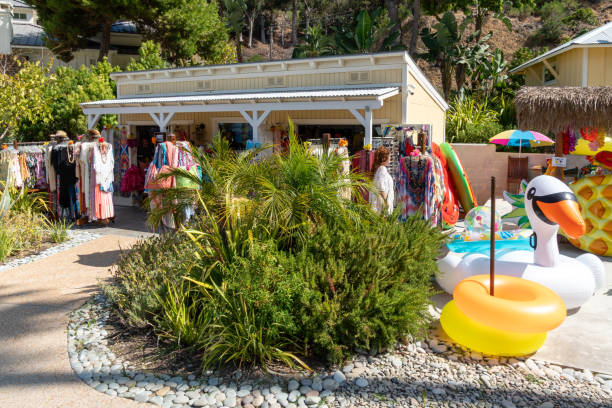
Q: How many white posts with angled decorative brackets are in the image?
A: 4